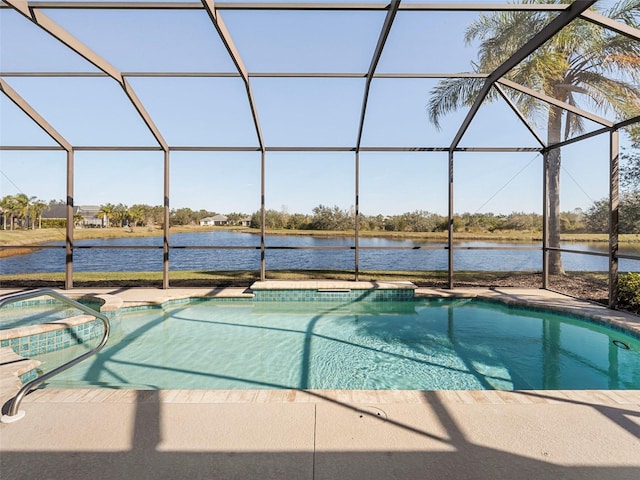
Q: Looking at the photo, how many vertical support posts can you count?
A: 7